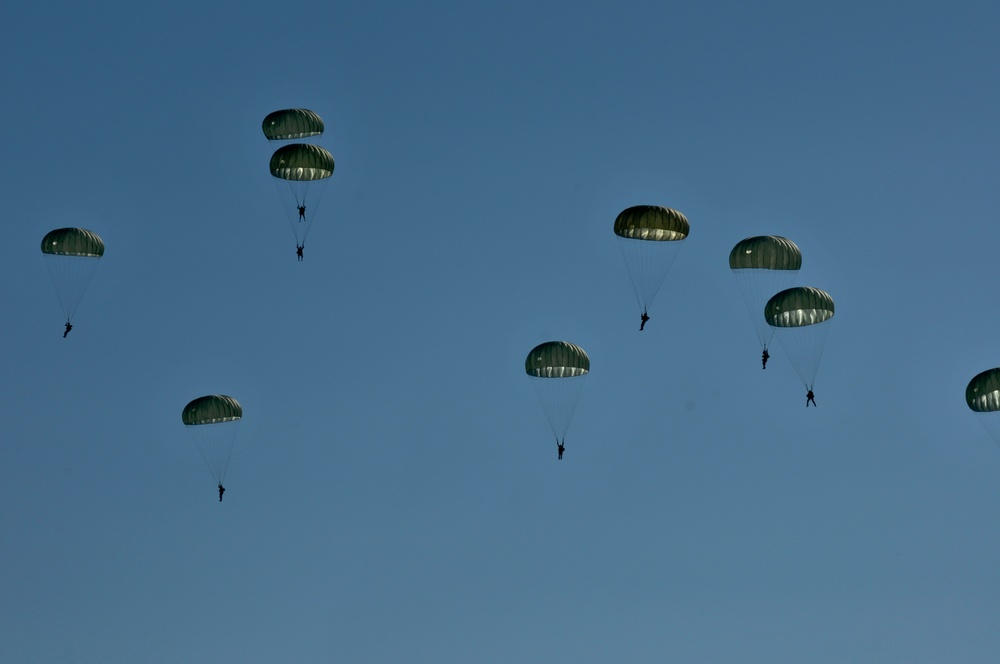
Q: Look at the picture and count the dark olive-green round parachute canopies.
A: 9